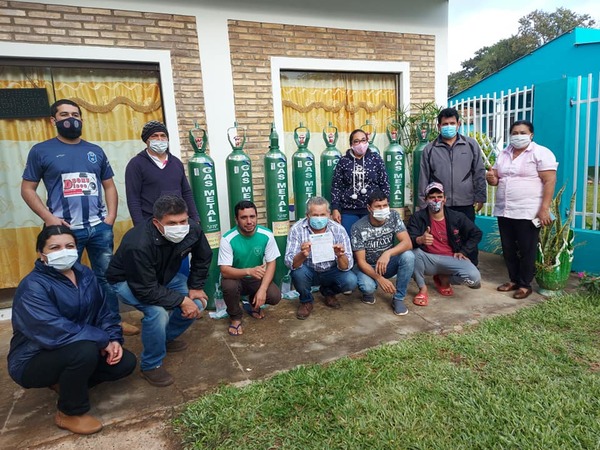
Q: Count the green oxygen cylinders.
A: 8